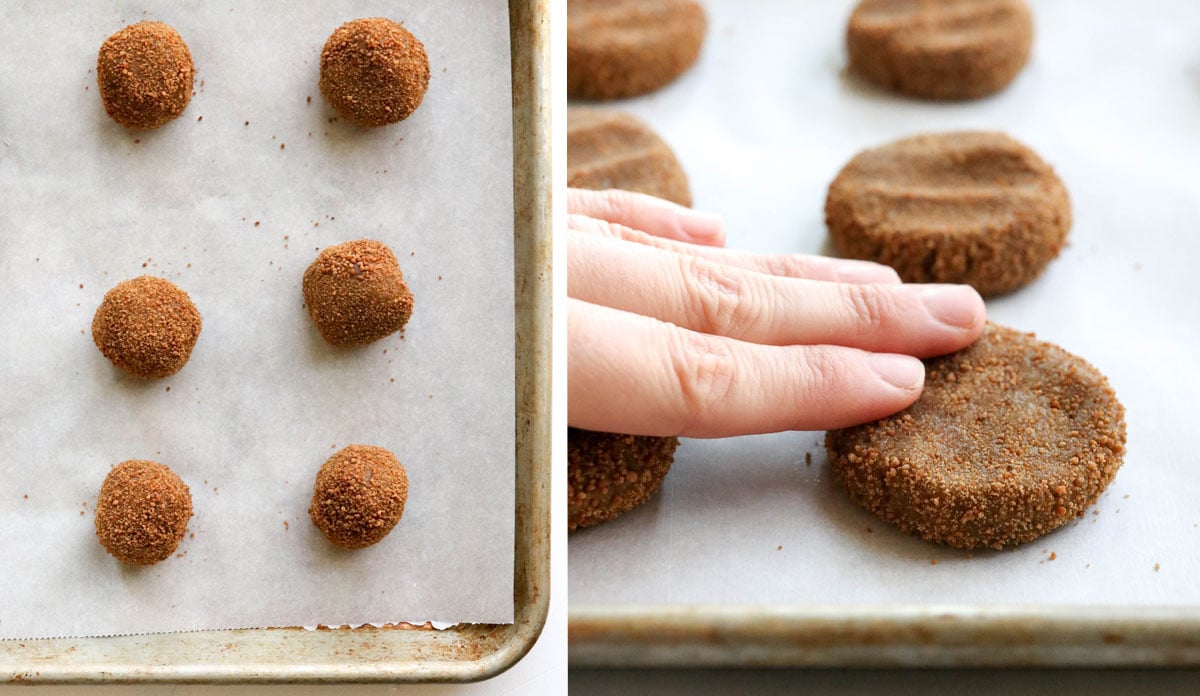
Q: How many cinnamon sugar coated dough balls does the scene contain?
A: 6